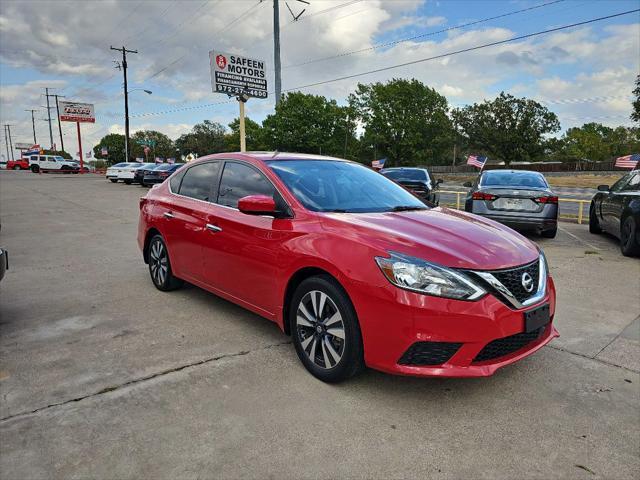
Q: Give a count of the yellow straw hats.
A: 0